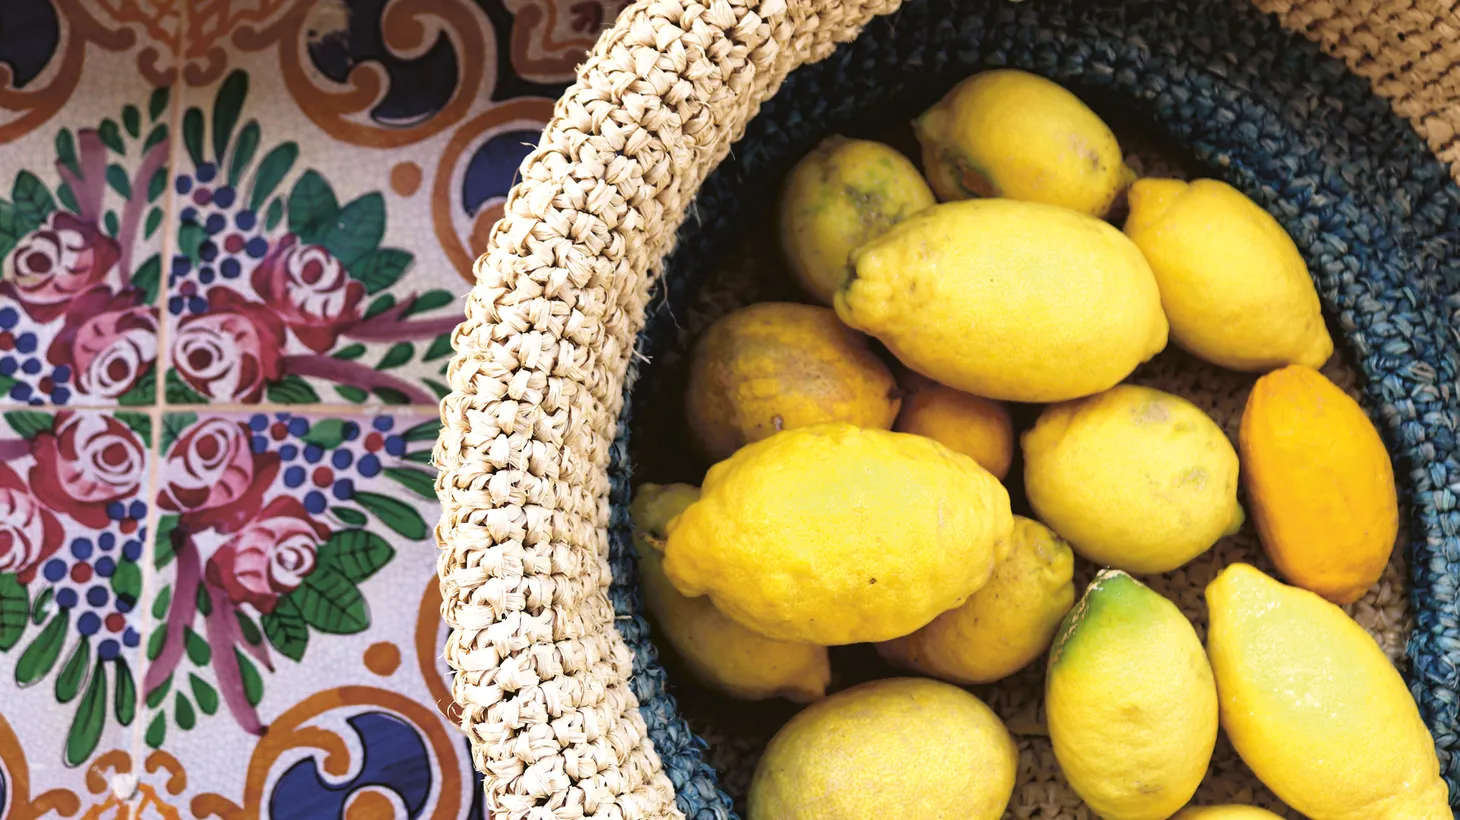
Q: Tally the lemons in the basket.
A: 15